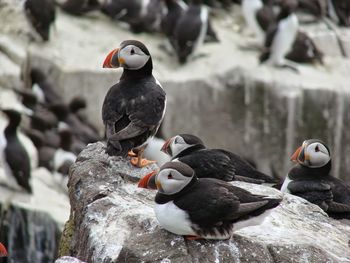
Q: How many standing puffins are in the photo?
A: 1